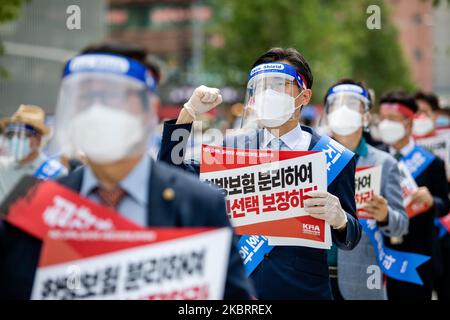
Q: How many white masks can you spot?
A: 5